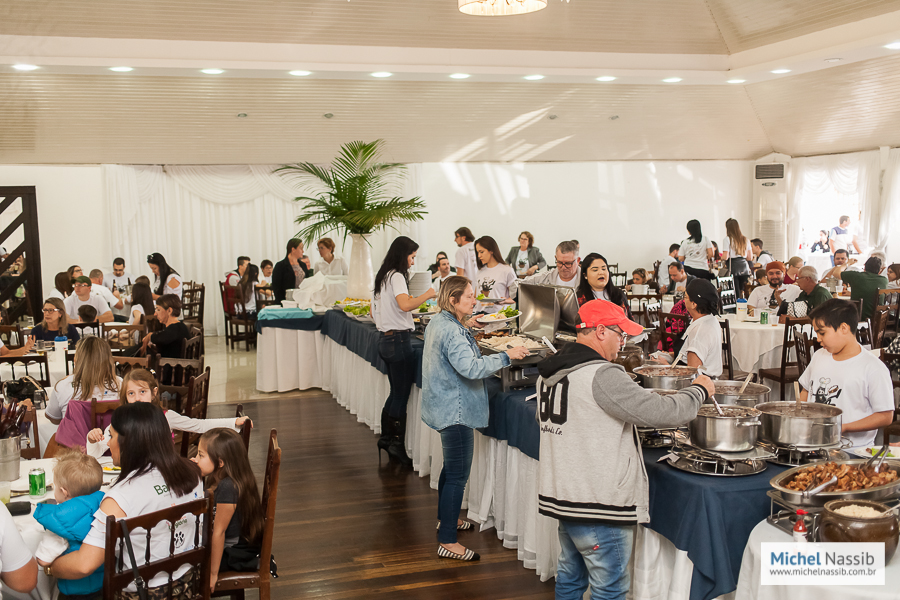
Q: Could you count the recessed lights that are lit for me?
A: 12